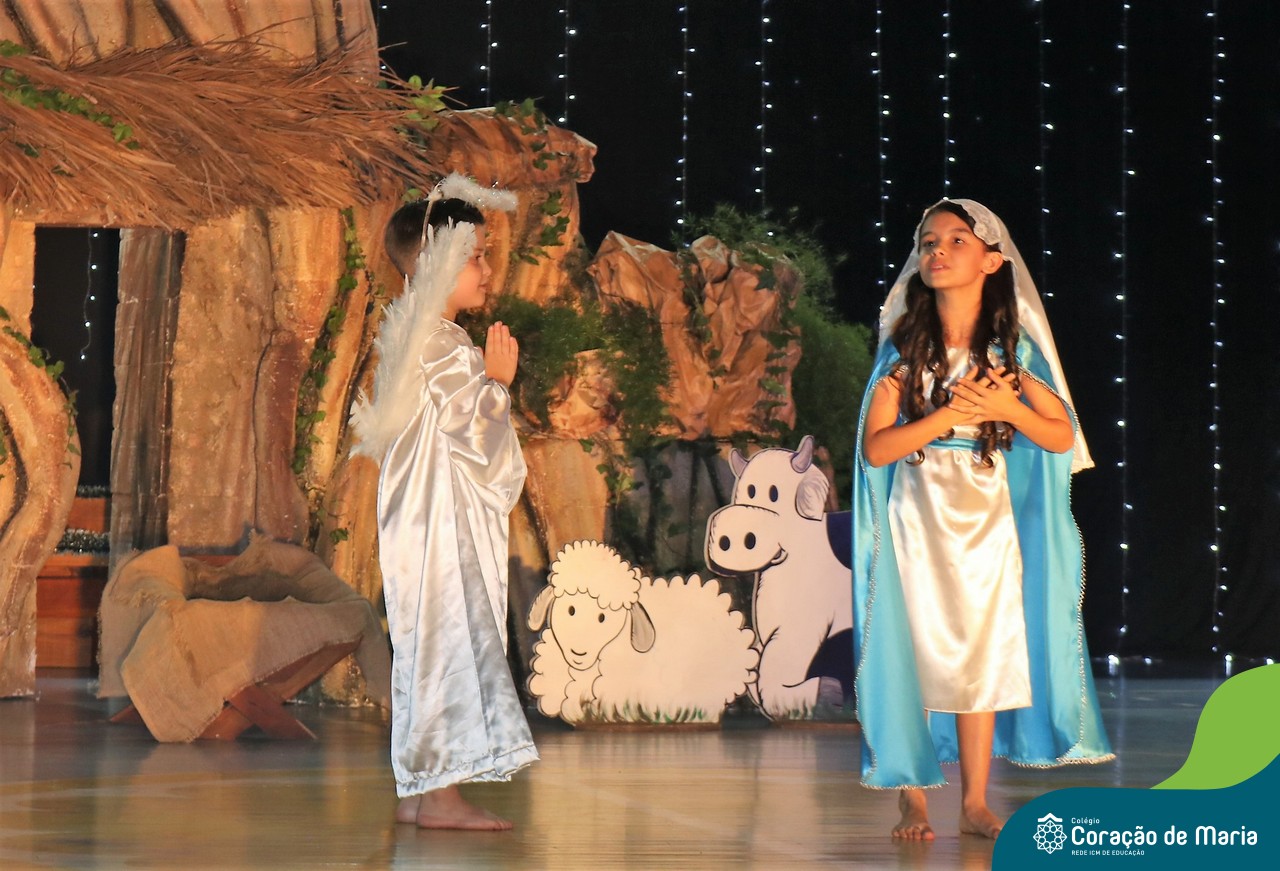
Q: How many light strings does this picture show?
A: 11